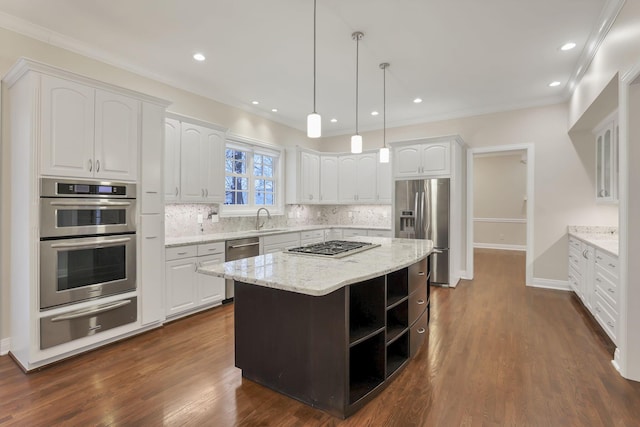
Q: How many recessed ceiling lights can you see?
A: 8